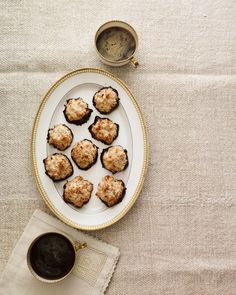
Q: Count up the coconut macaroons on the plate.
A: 9